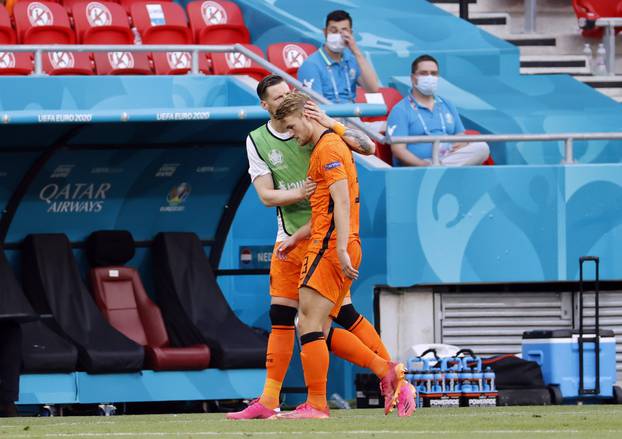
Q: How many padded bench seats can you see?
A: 4